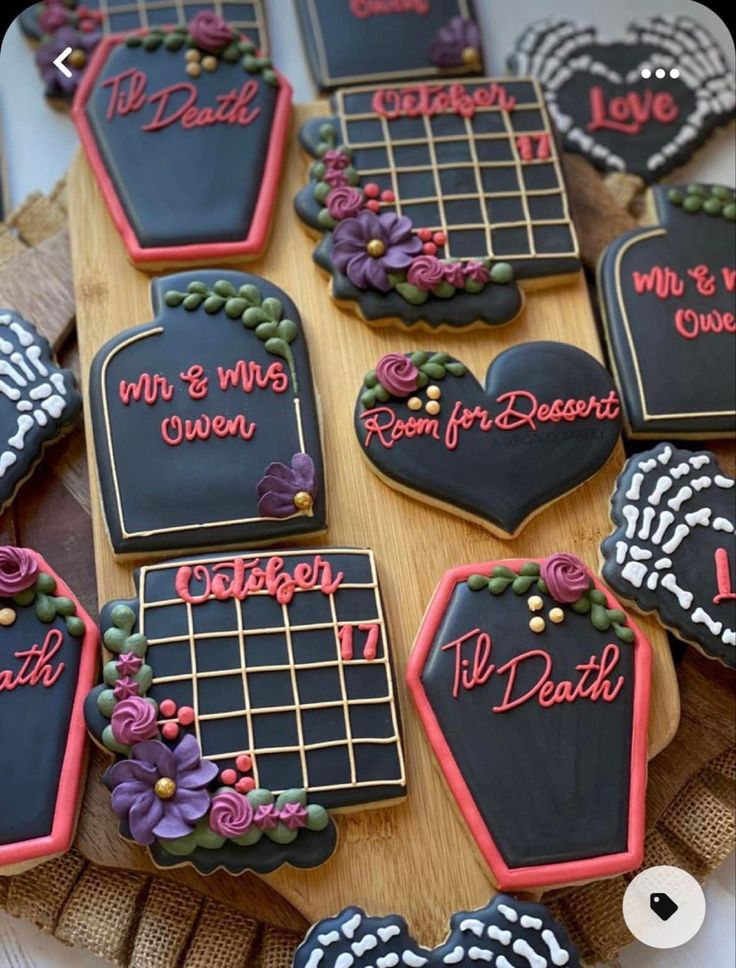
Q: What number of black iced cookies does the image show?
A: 14